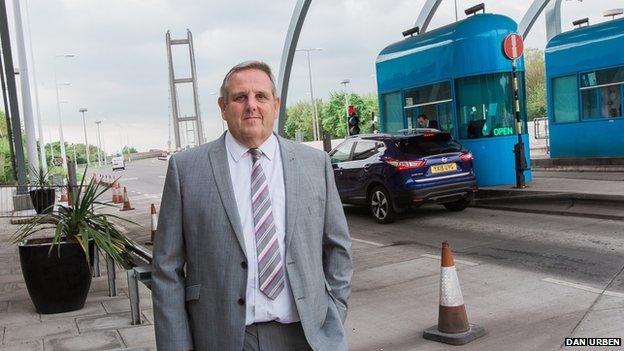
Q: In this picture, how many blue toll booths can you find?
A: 2